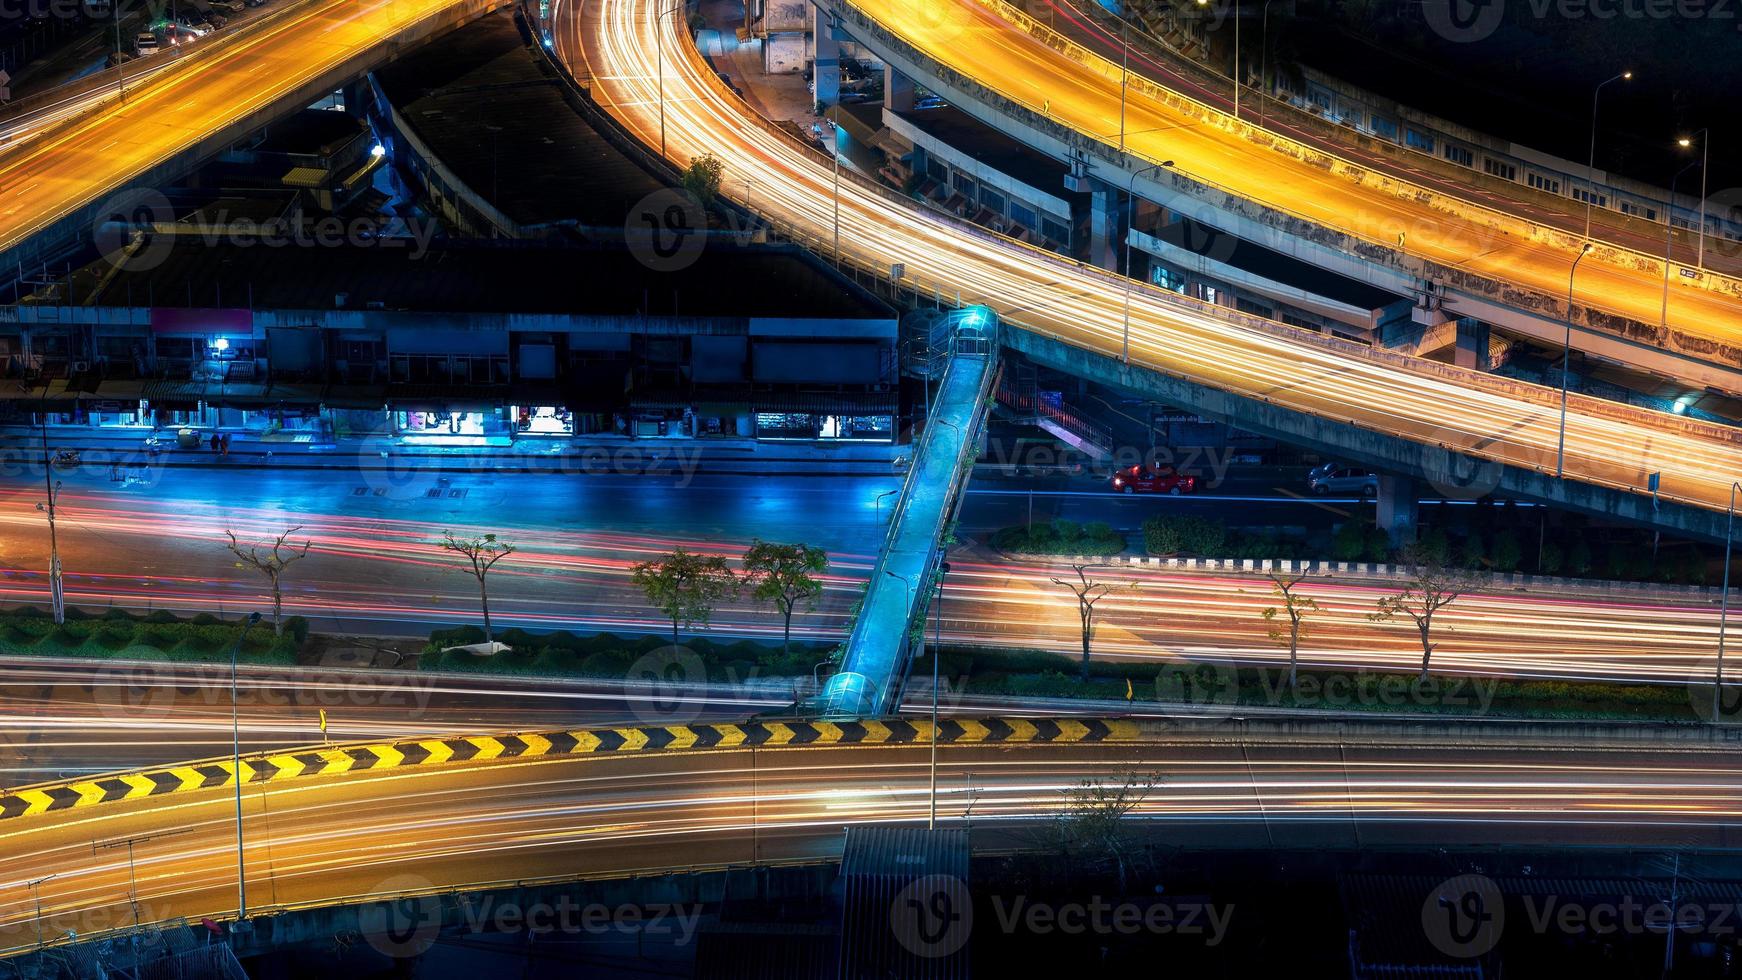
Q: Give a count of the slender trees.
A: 7